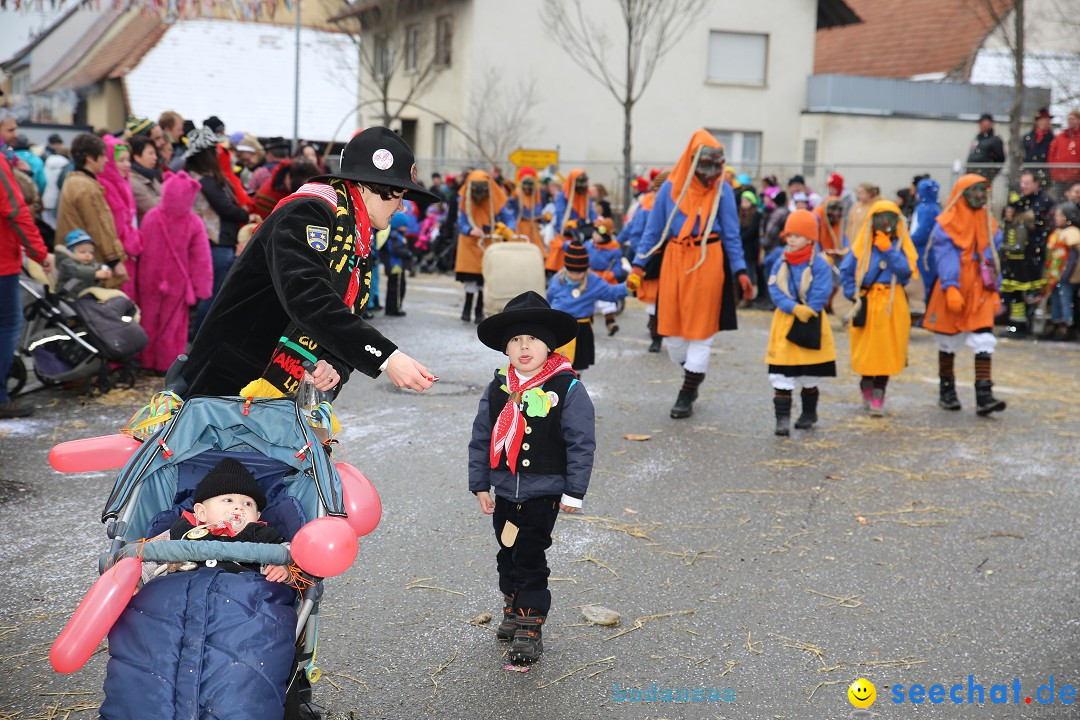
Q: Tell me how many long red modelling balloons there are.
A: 2